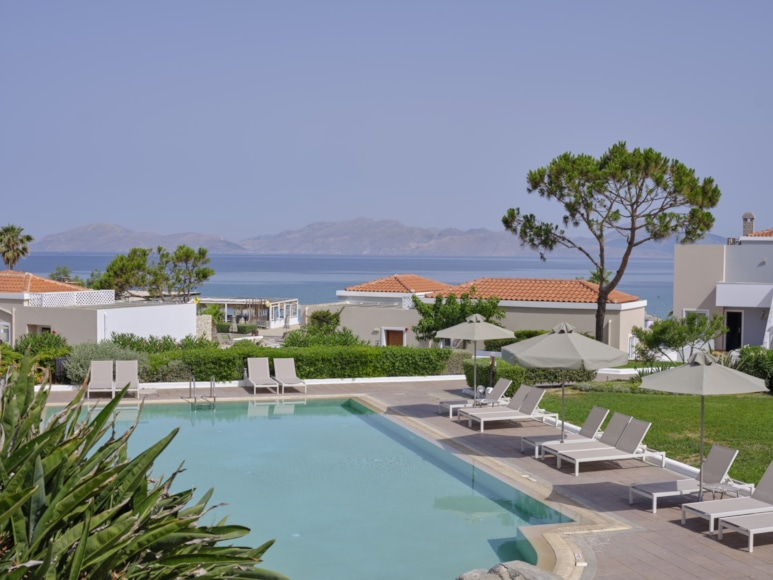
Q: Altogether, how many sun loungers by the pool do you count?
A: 13